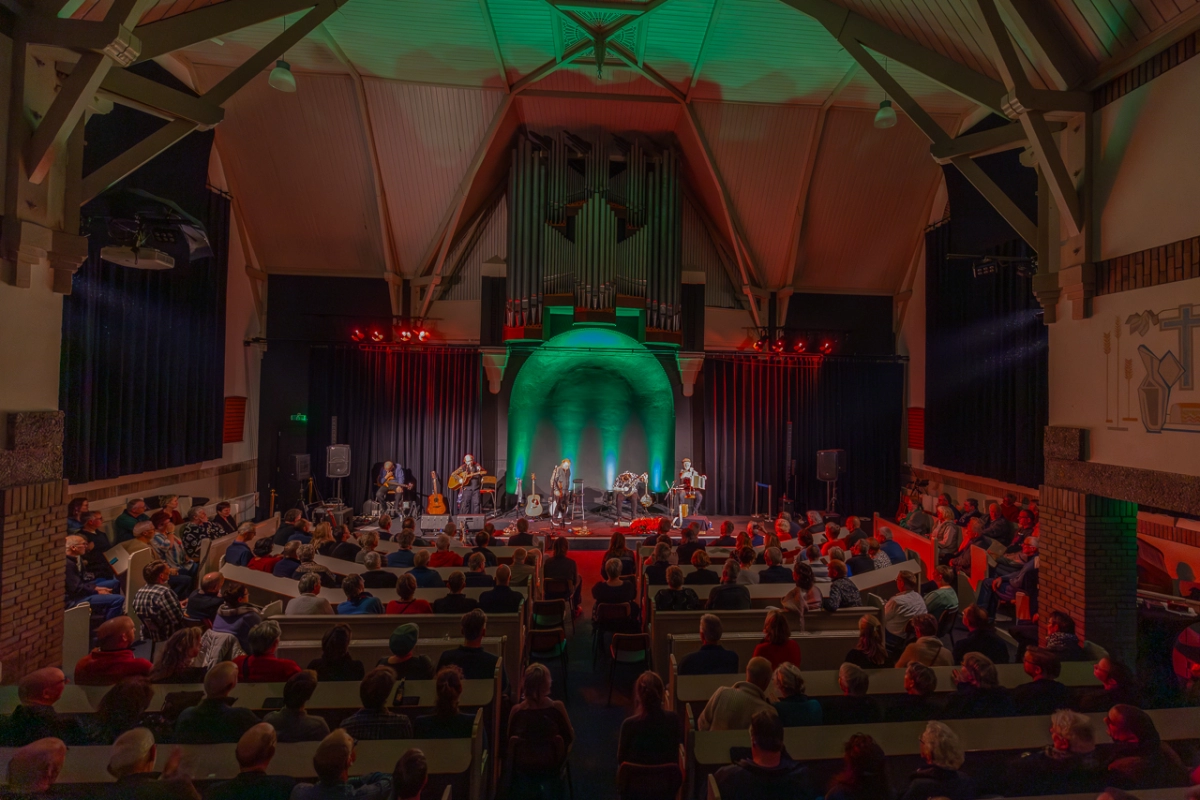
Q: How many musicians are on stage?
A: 5